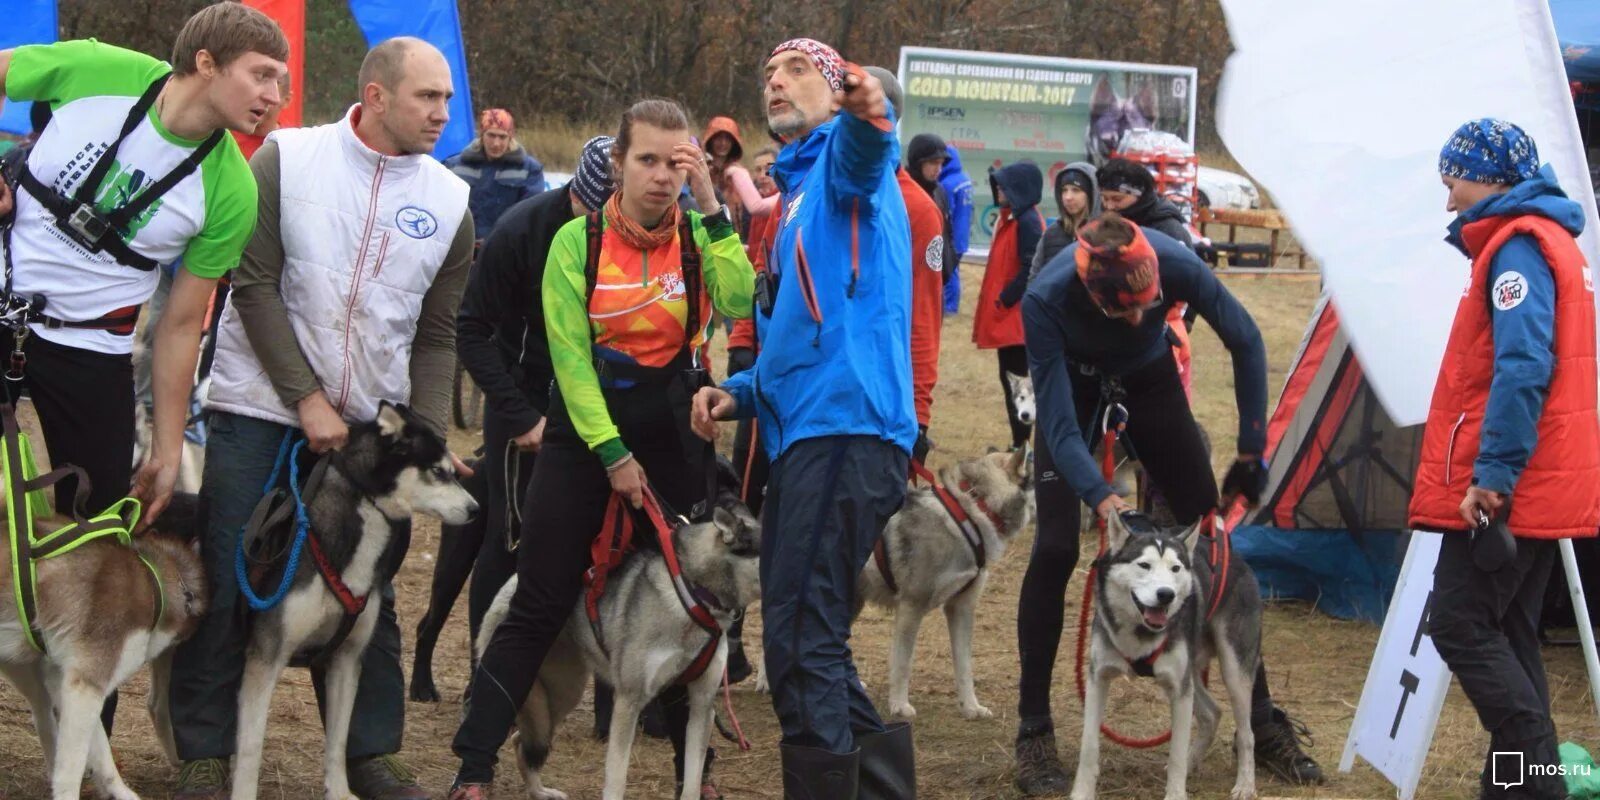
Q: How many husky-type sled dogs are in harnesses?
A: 5